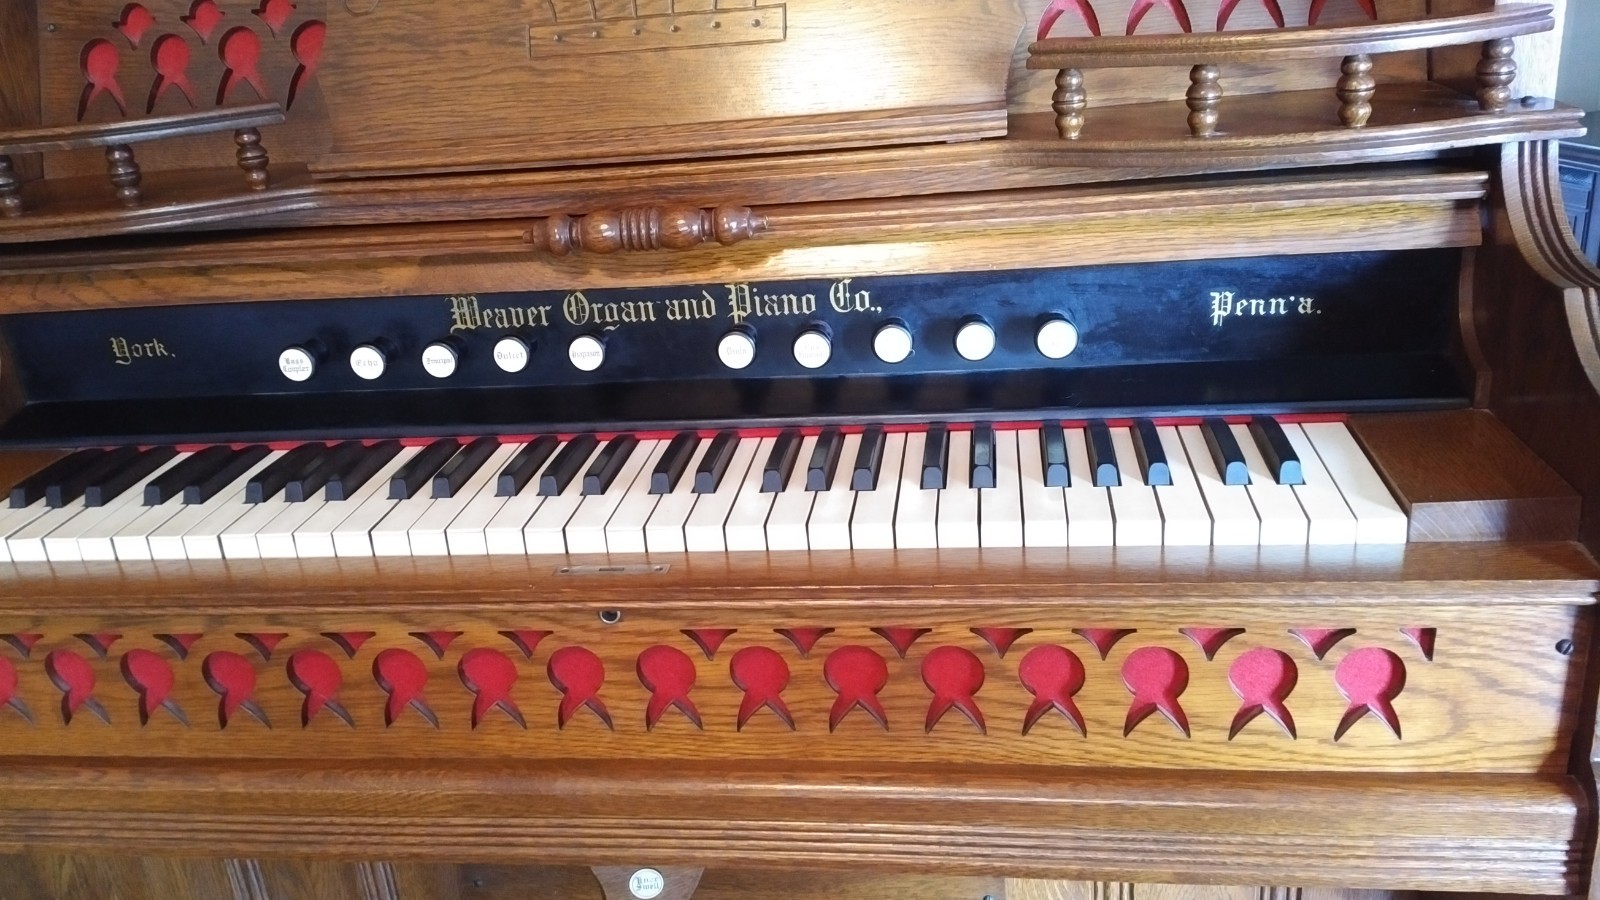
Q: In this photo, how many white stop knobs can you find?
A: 10